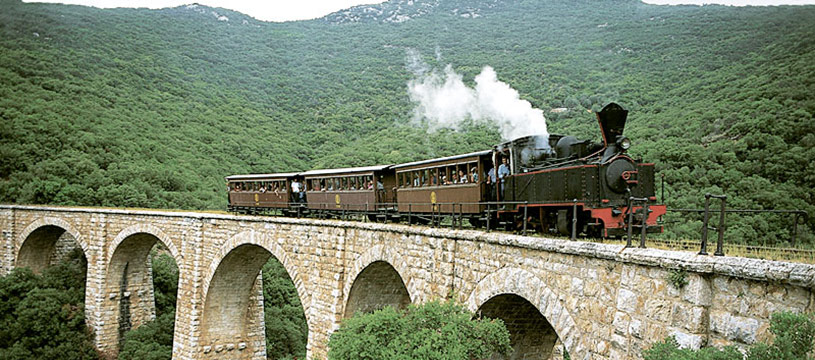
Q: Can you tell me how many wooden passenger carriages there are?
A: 3